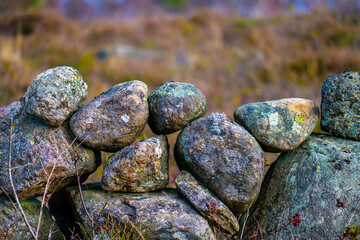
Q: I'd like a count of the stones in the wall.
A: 12